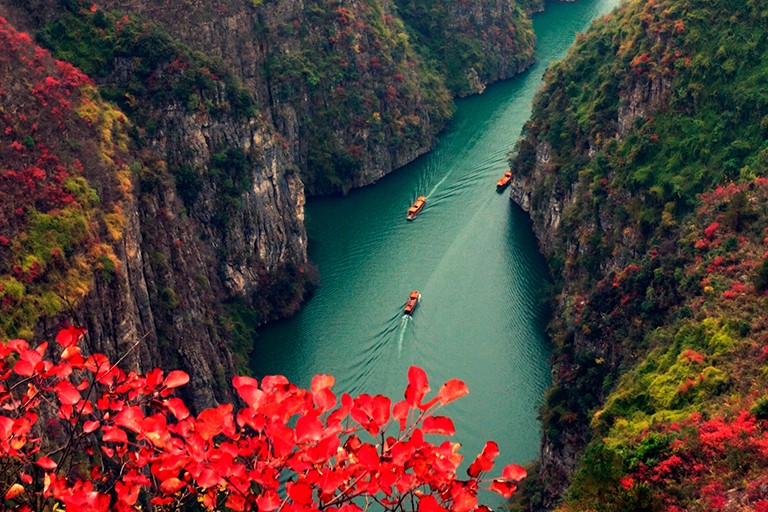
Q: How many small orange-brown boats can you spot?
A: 3